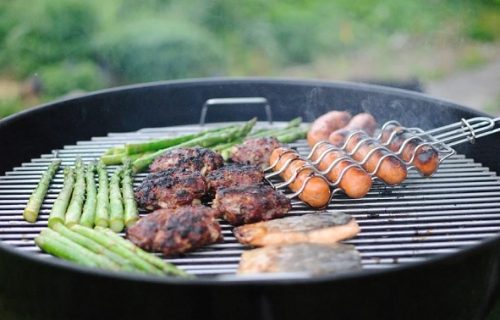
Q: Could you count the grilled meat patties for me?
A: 6